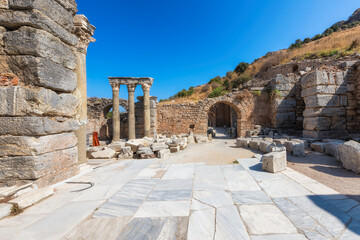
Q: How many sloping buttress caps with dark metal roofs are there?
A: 0